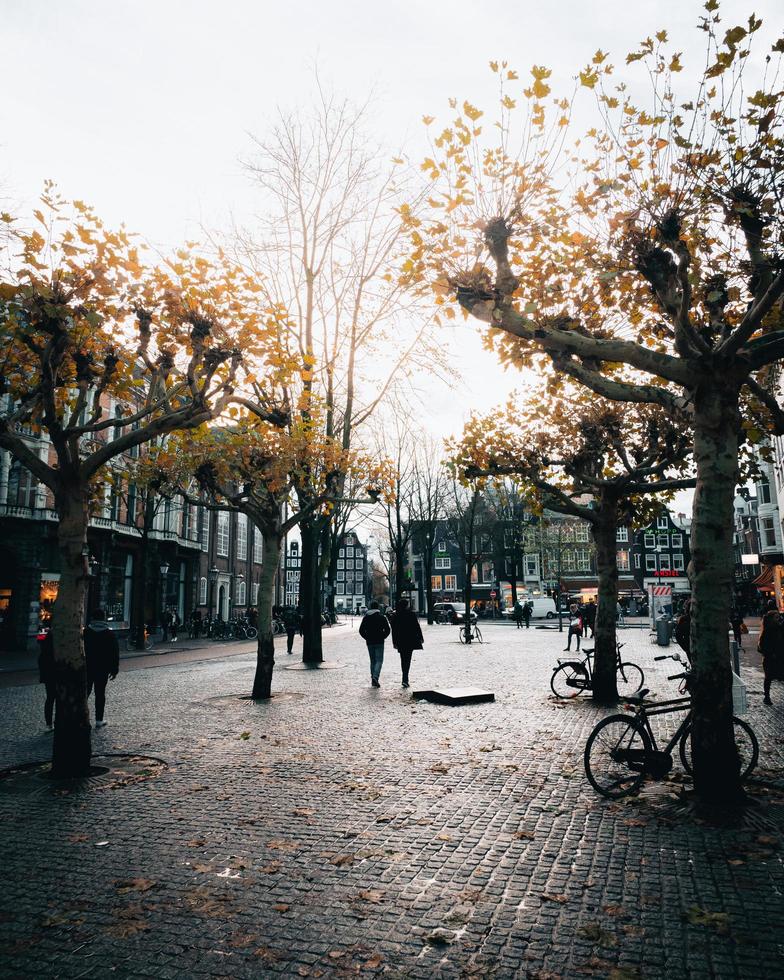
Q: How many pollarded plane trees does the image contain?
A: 4